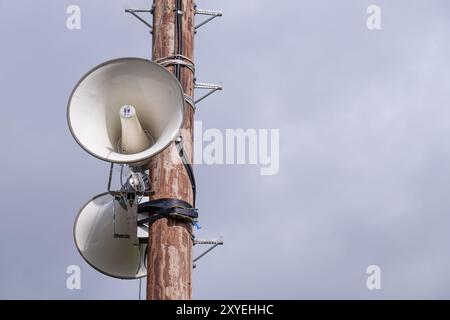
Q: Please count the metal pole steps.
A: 4